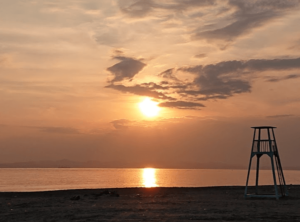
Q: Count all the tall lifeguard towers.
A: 1